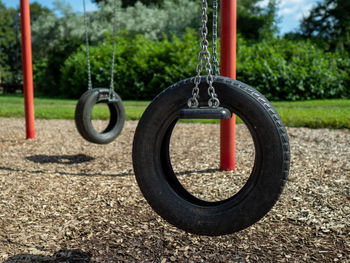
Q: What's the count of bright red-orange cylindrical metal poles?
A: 2